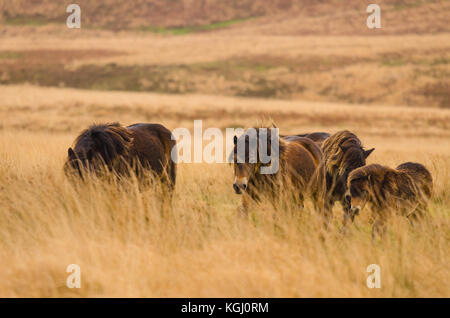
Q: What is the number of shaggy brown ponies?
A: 4